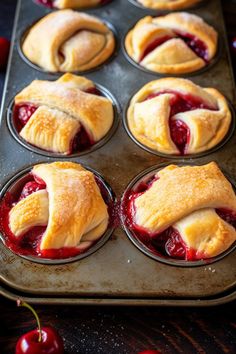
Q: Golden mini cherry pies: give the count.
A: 8